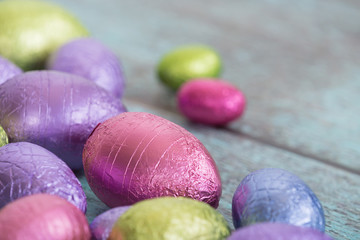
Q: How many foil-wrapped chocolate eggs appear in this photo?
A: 14